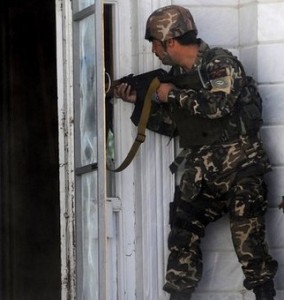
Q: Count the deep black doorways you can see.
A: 1